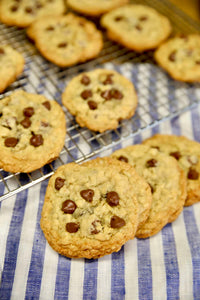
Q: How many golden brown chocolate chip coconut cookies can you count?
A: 11